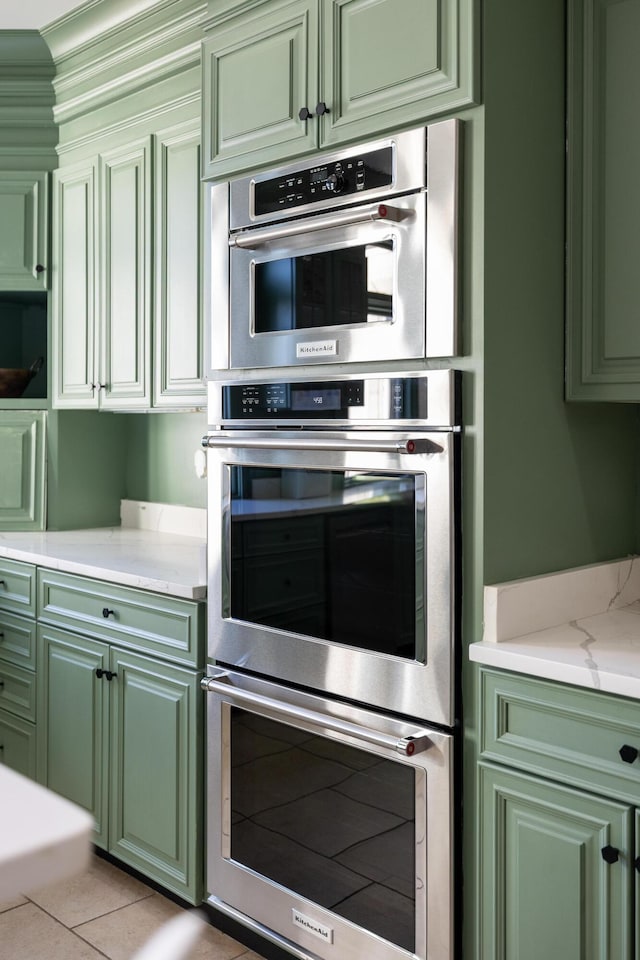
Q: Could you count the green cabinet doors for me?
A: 12